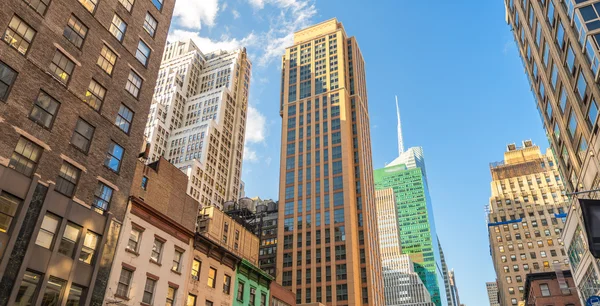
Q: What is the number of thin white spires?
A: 1